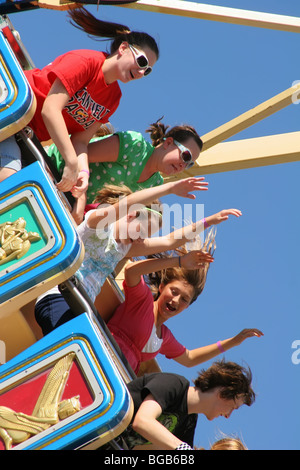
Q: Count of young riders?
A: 5